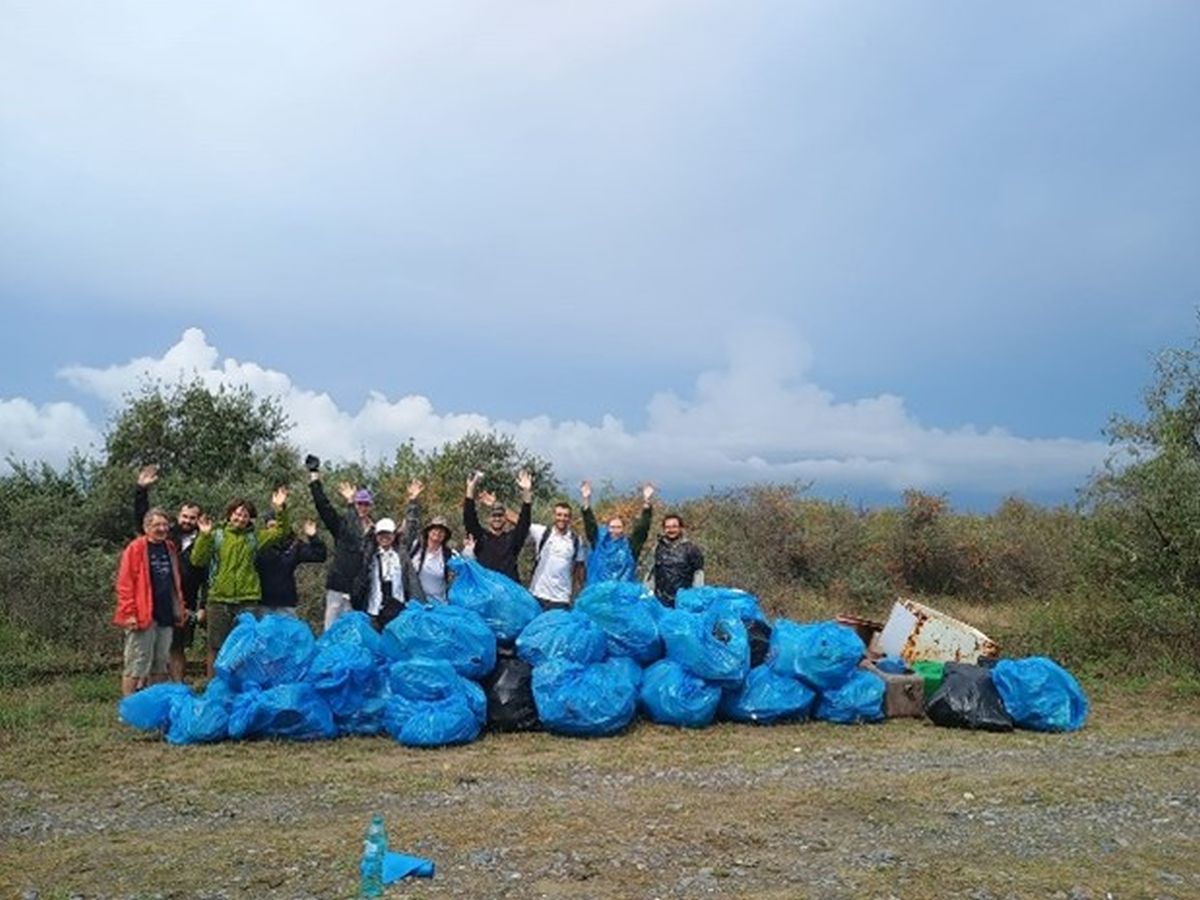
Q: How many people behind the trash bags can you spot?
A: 11